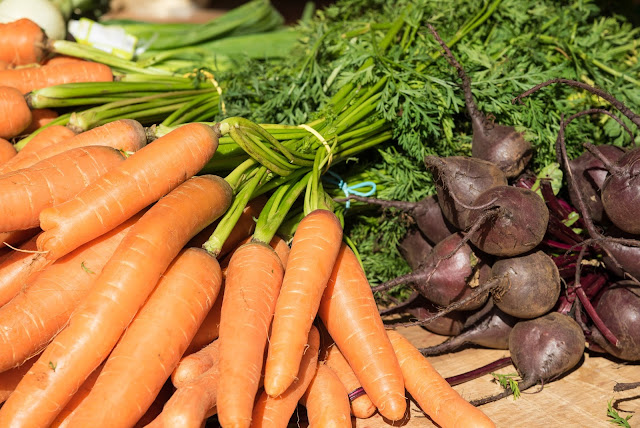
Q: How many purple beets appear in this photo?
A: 14